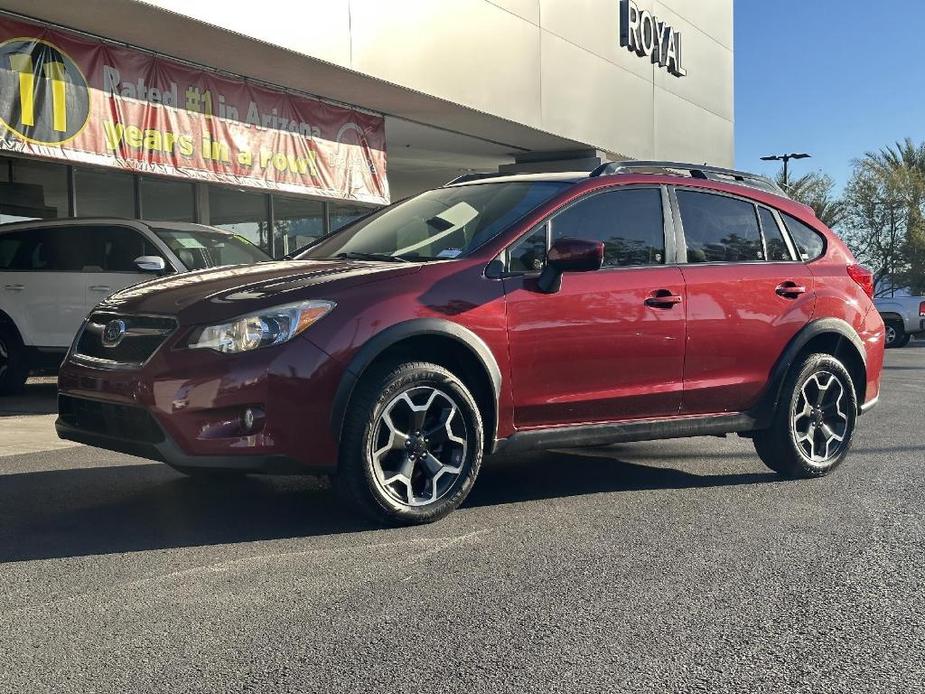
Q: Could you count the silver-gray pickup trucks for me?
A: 1